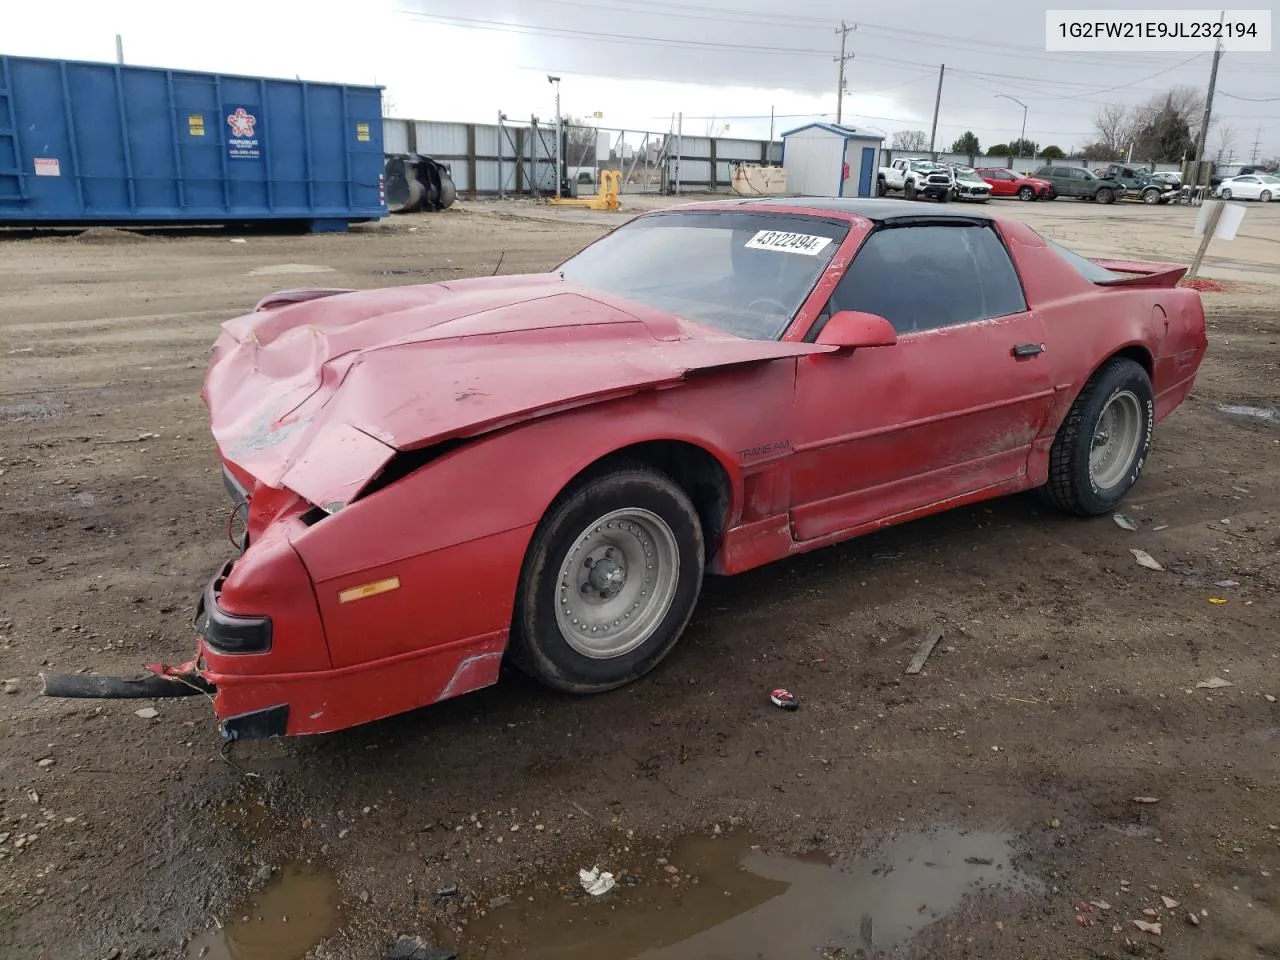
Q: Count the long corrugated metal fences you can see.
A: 1